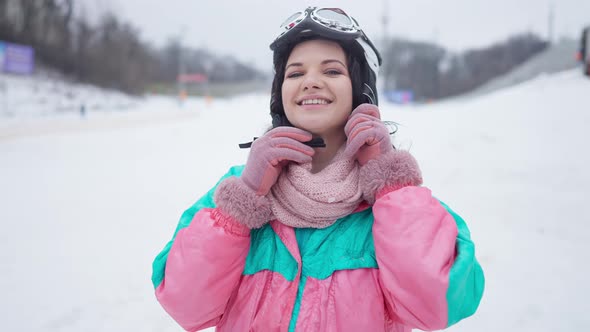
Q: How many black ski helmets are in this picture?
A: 1